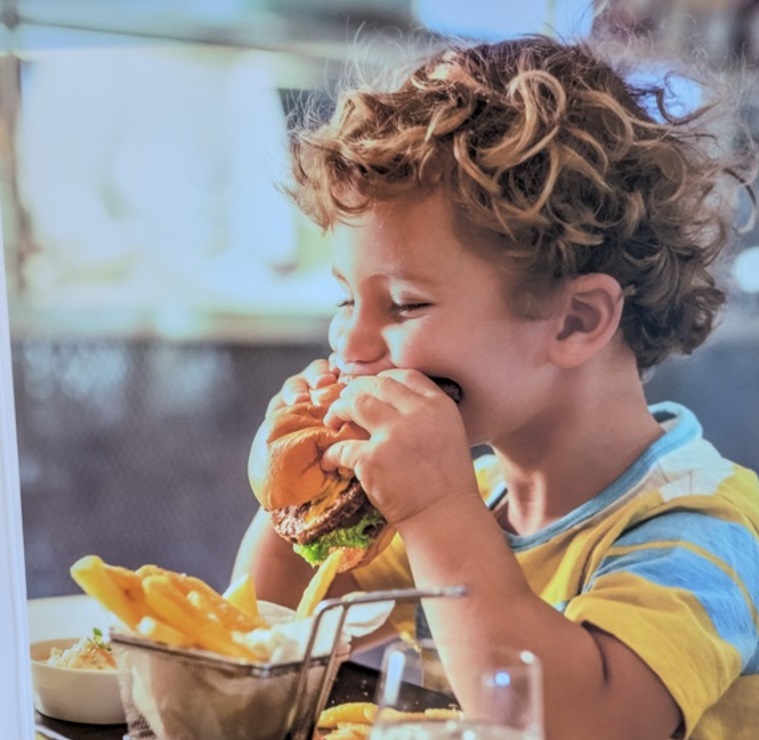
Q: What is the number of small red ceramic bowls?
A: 0